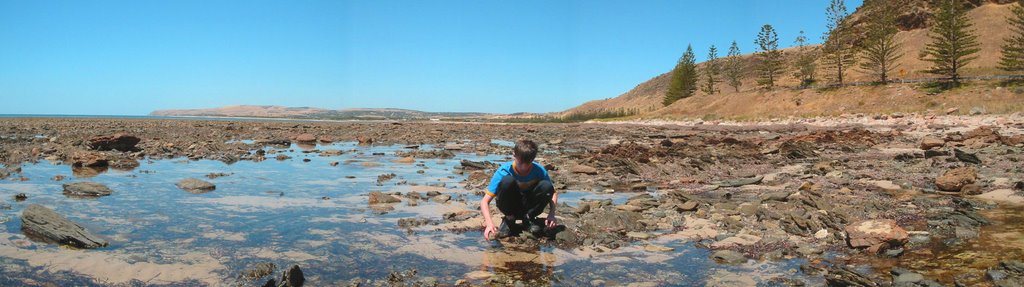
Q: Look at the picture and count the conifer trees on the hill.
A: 9